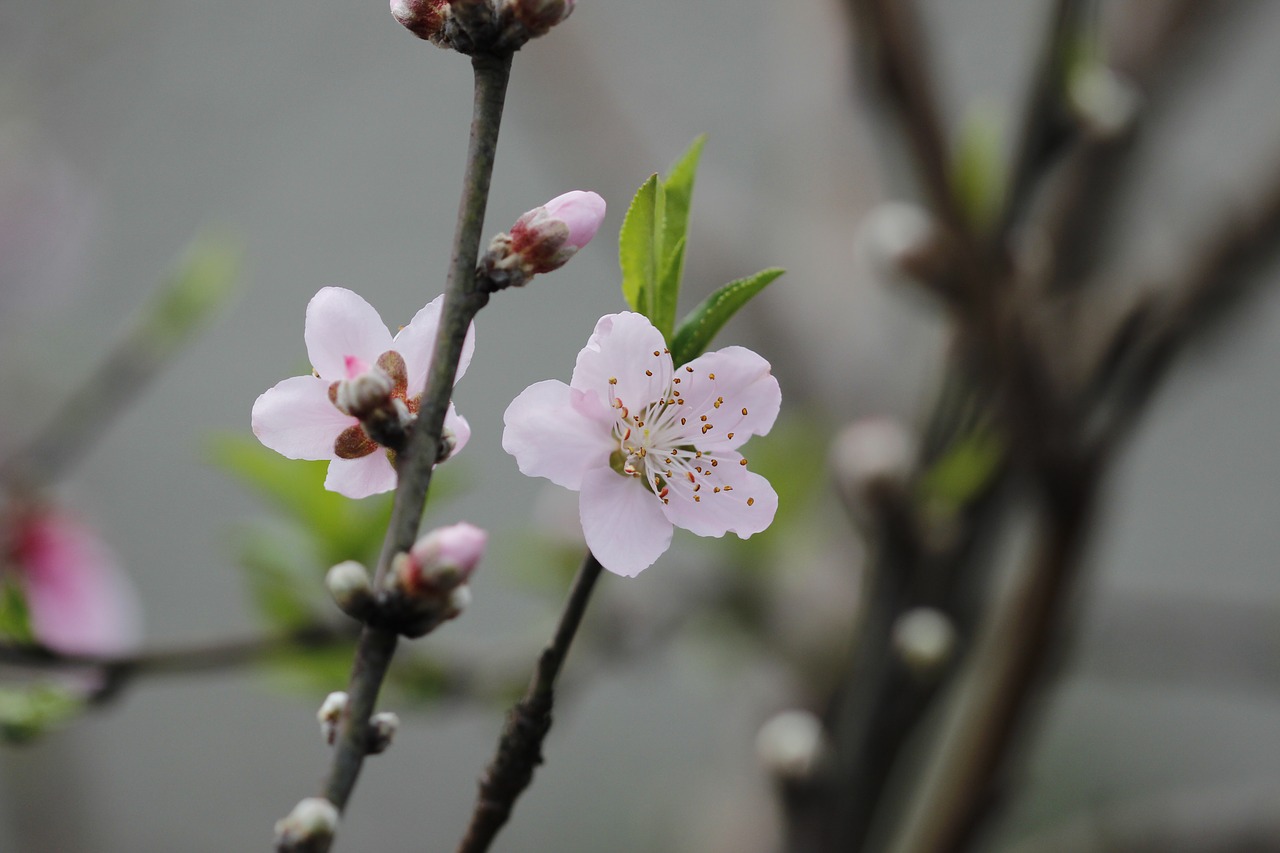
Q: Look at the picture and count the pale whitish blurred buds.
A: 5